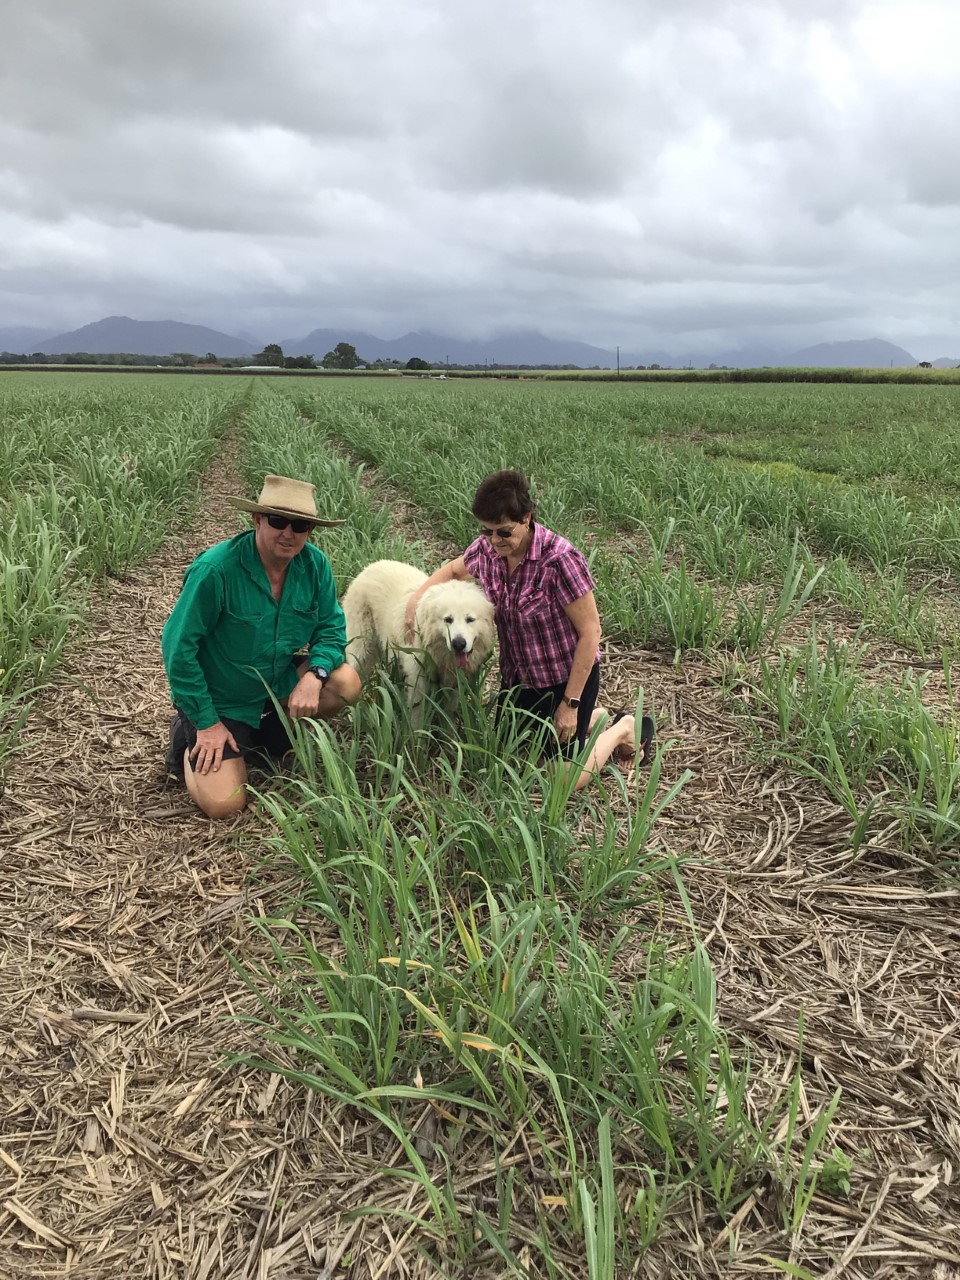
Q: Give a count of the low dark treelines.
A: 1